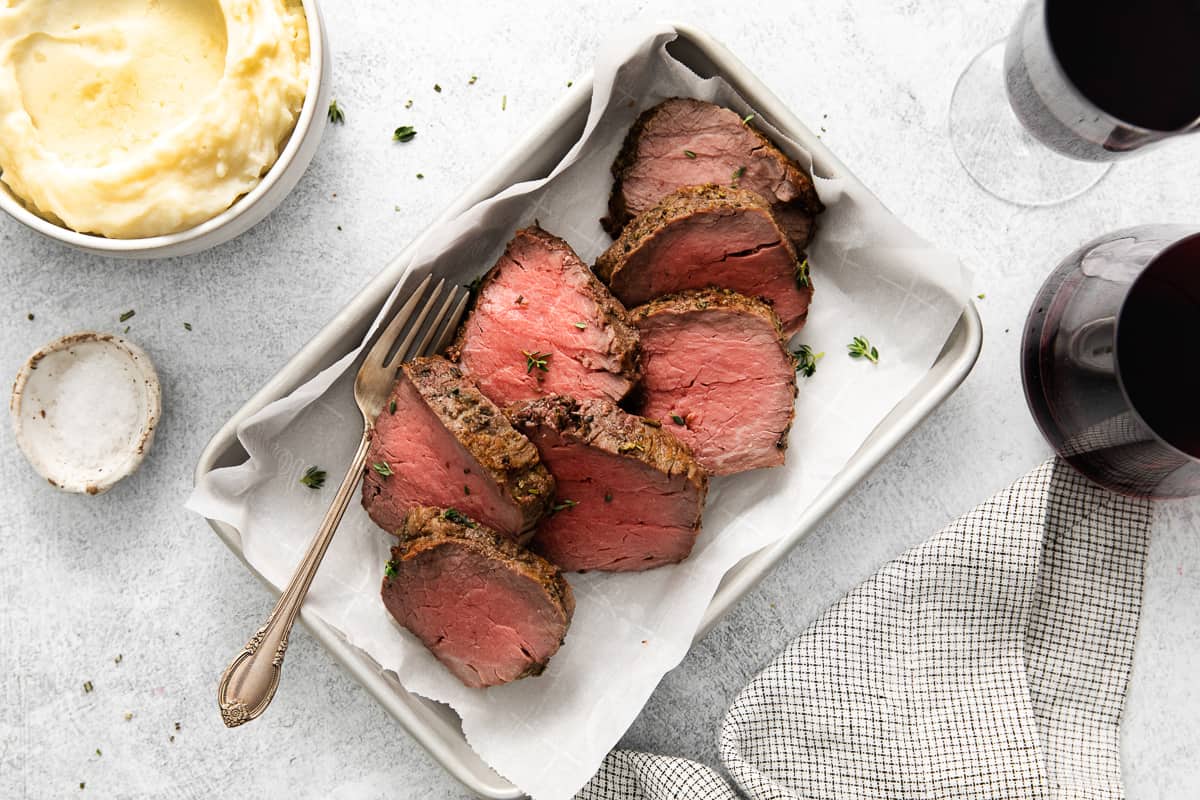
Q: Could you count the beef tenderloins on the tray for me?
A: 7